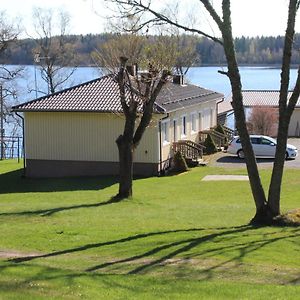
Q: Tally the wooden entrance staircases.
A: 3